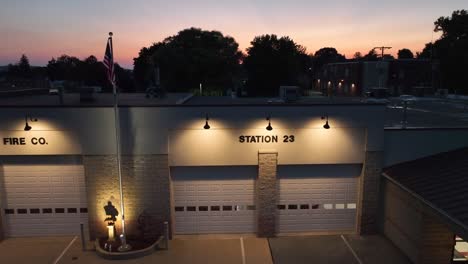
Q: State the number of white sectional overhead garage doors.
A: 3